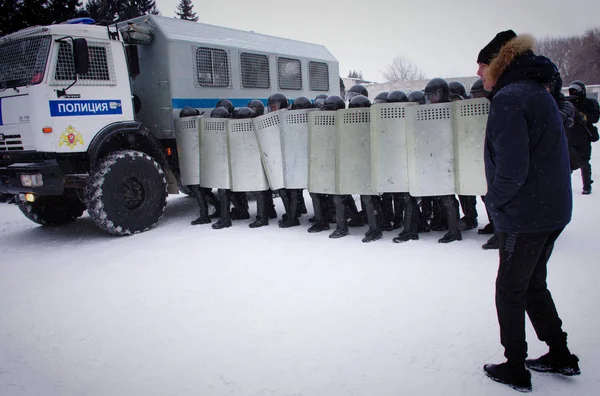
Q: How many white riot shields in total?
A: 10